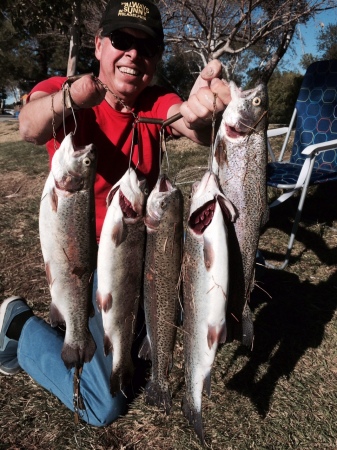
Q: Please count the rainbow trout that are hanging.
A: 5